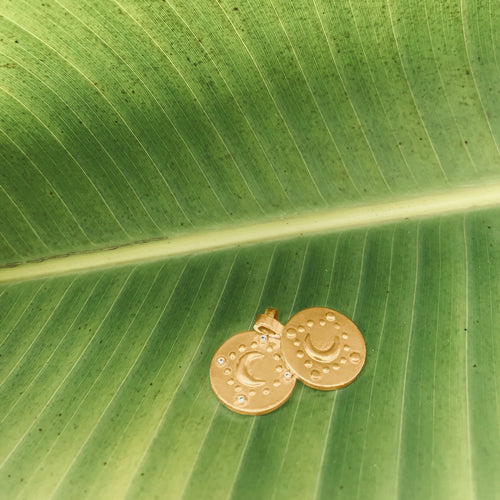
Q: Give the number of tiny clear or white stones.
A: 4